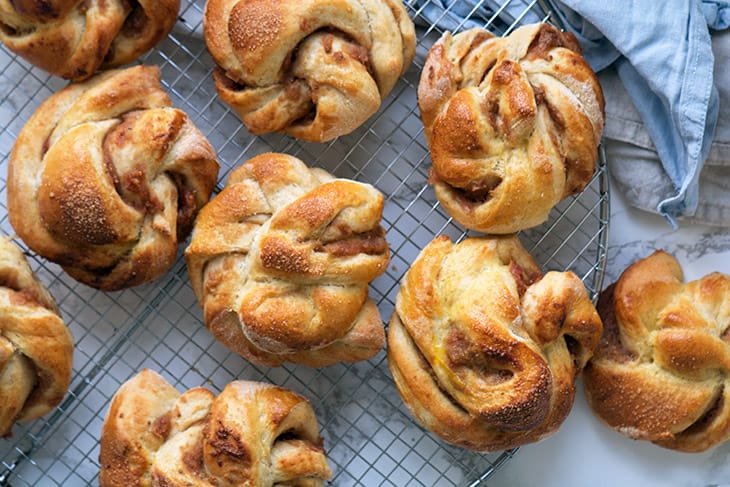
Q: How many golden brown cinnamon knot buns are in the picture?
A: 9